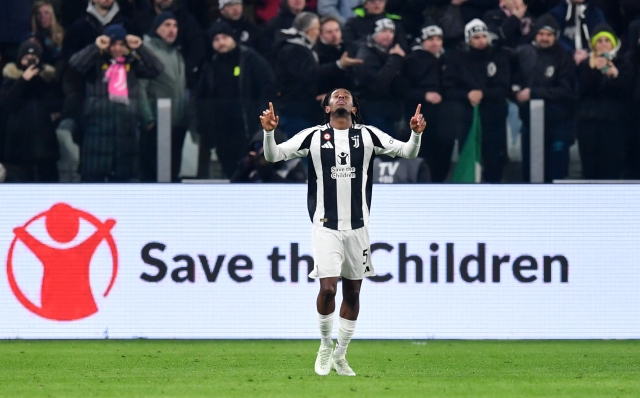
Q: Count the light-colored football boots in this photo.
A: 2